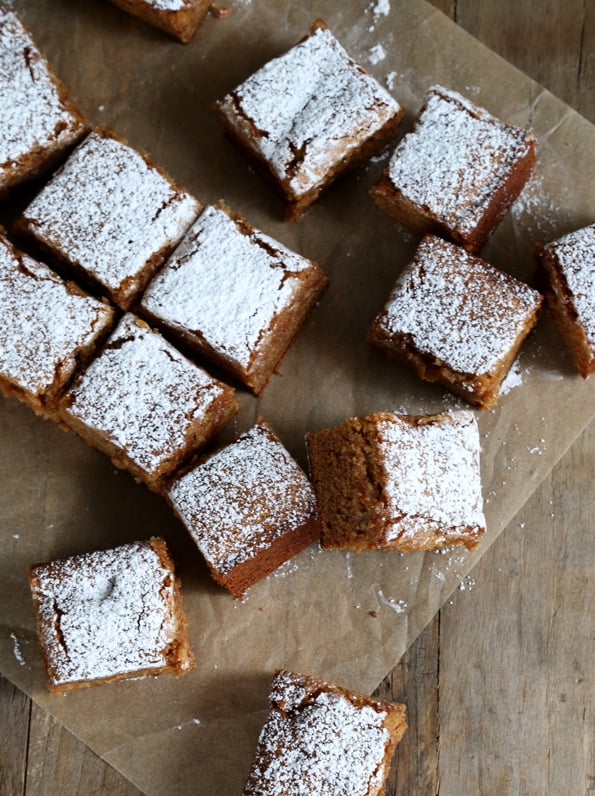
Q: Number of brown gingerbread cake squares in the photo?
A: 14